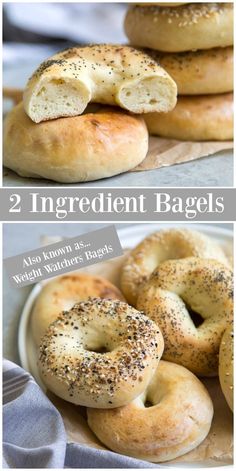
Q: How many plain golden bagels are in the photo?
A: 4